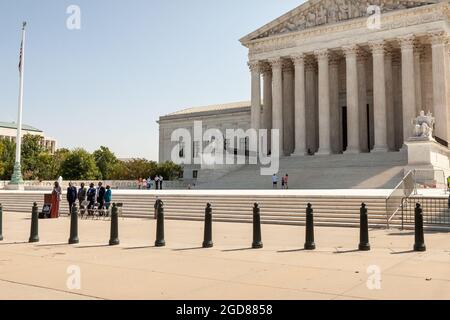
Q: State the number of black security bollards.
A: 10